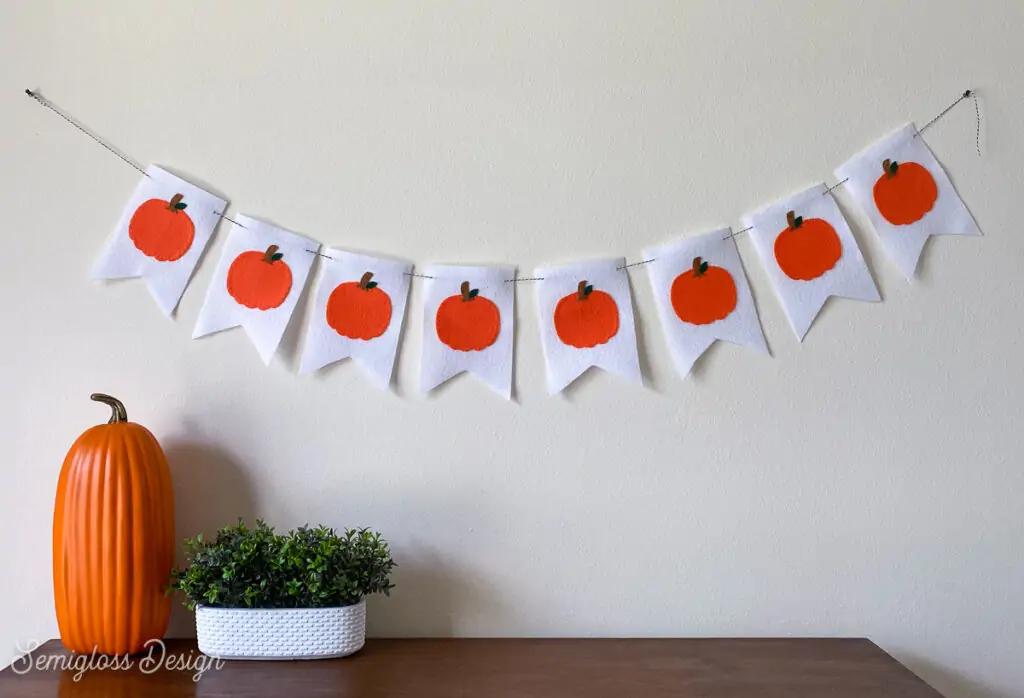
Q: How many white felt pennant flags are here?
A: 8